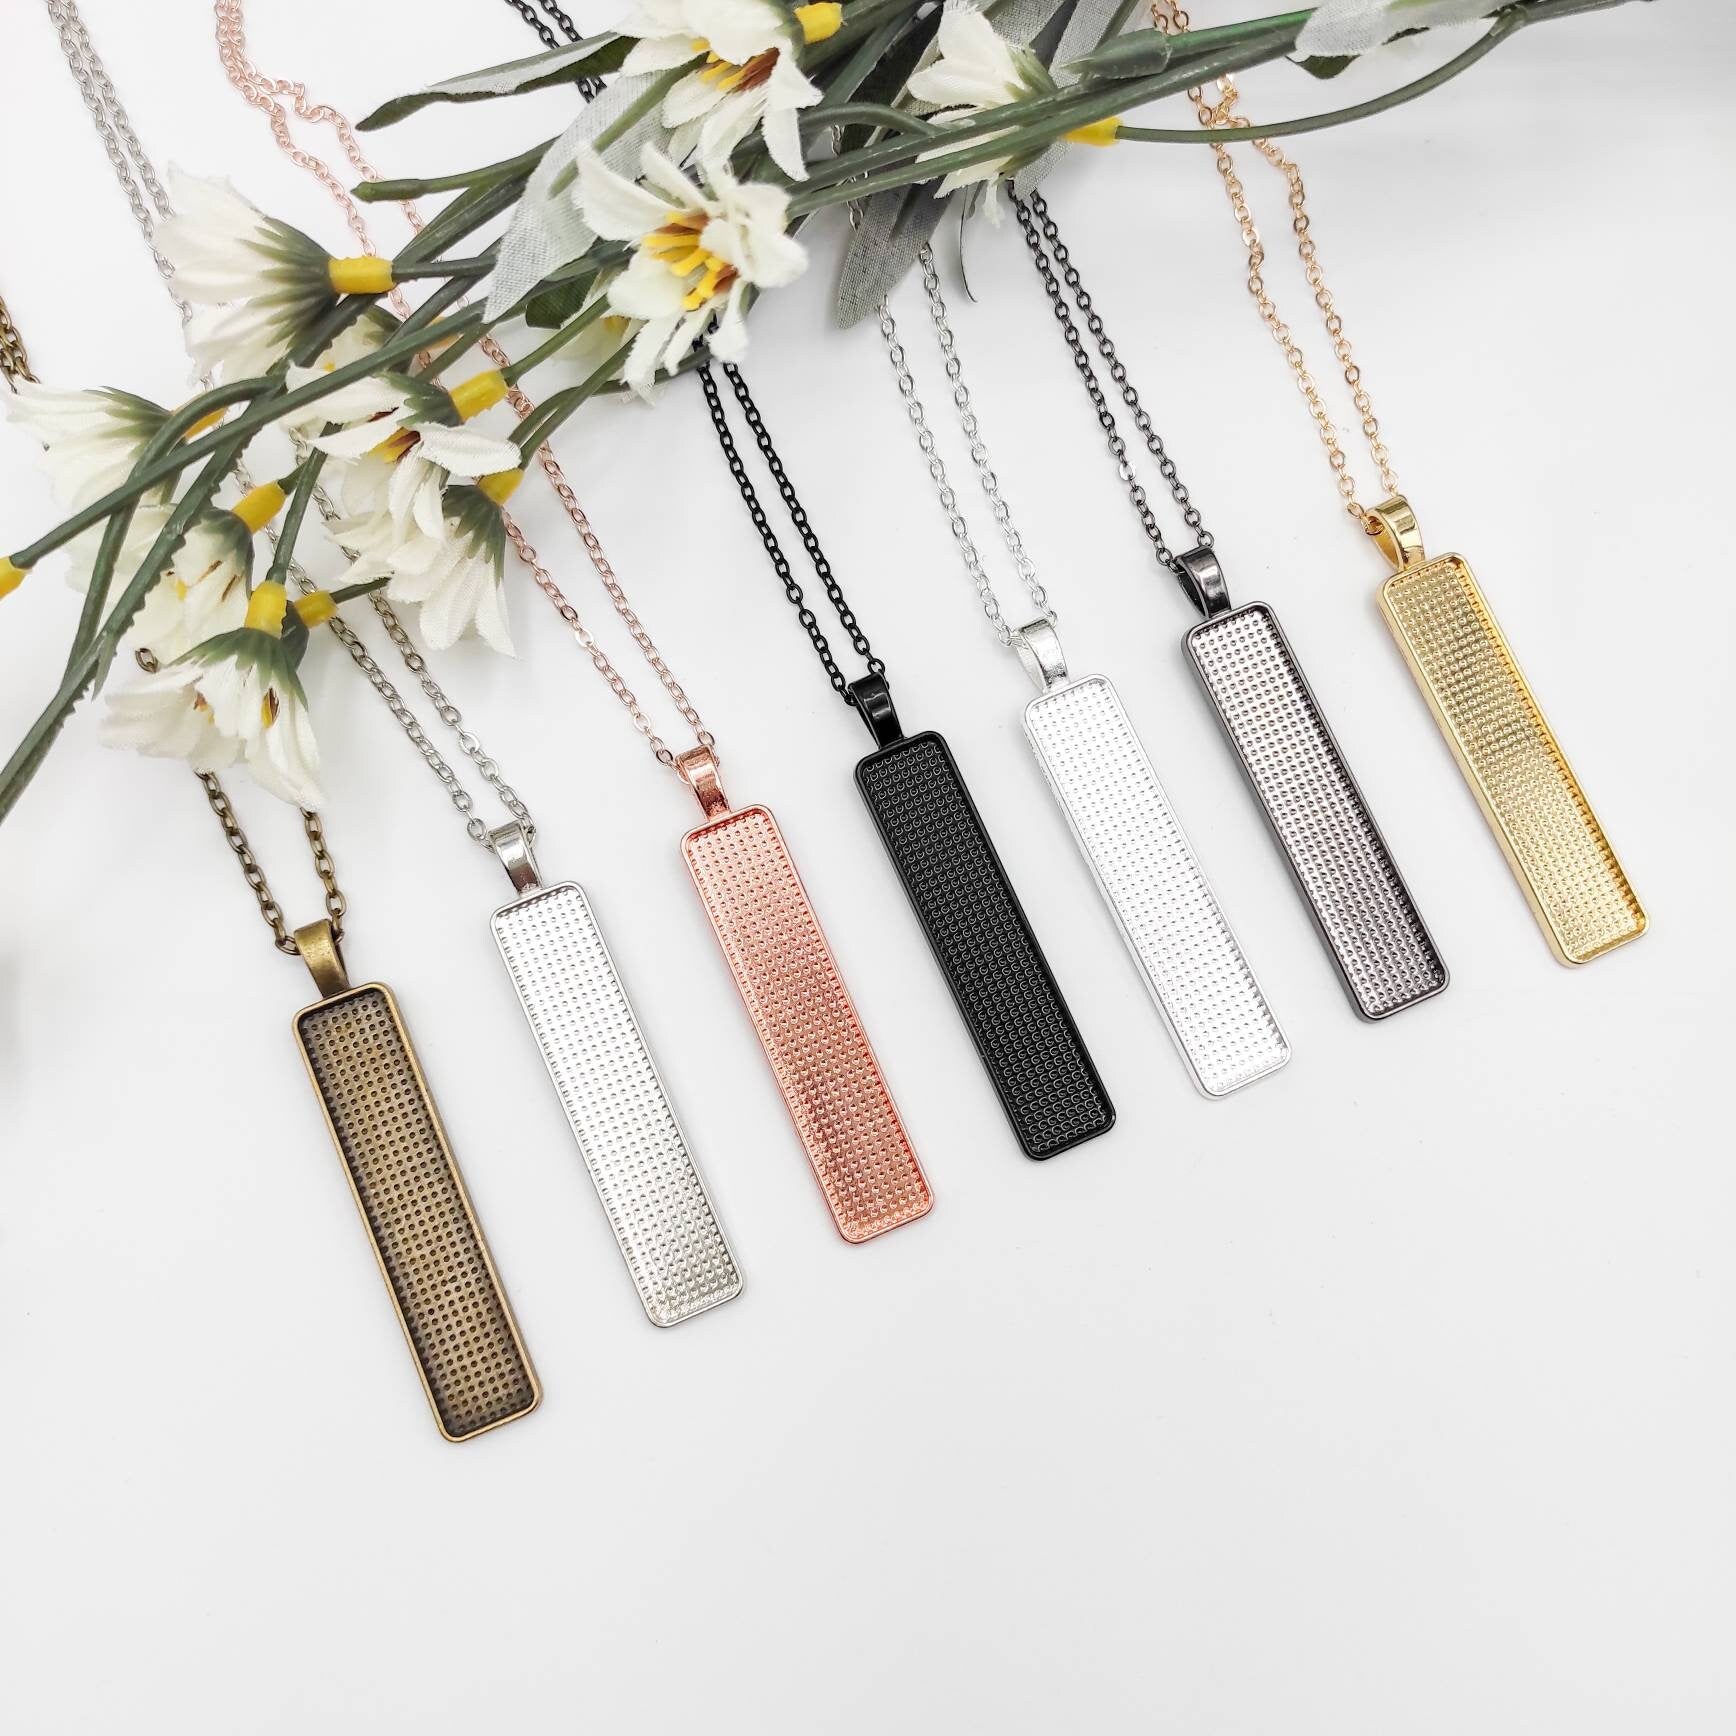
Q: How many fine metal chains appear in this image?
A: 7